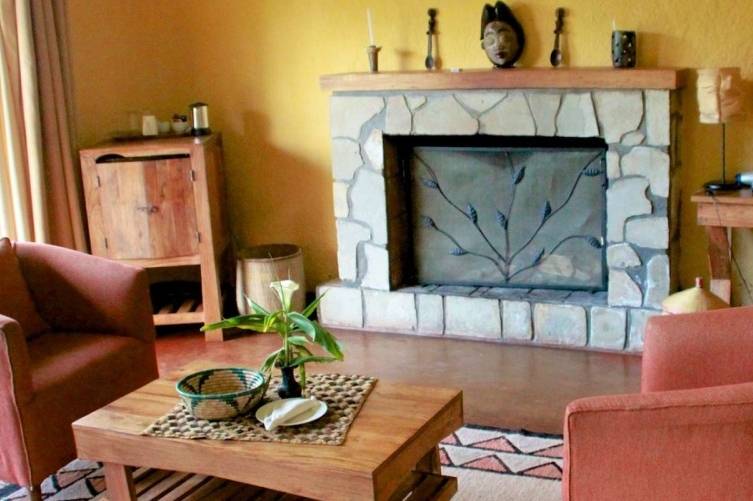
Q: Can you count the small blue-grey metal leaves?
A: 10